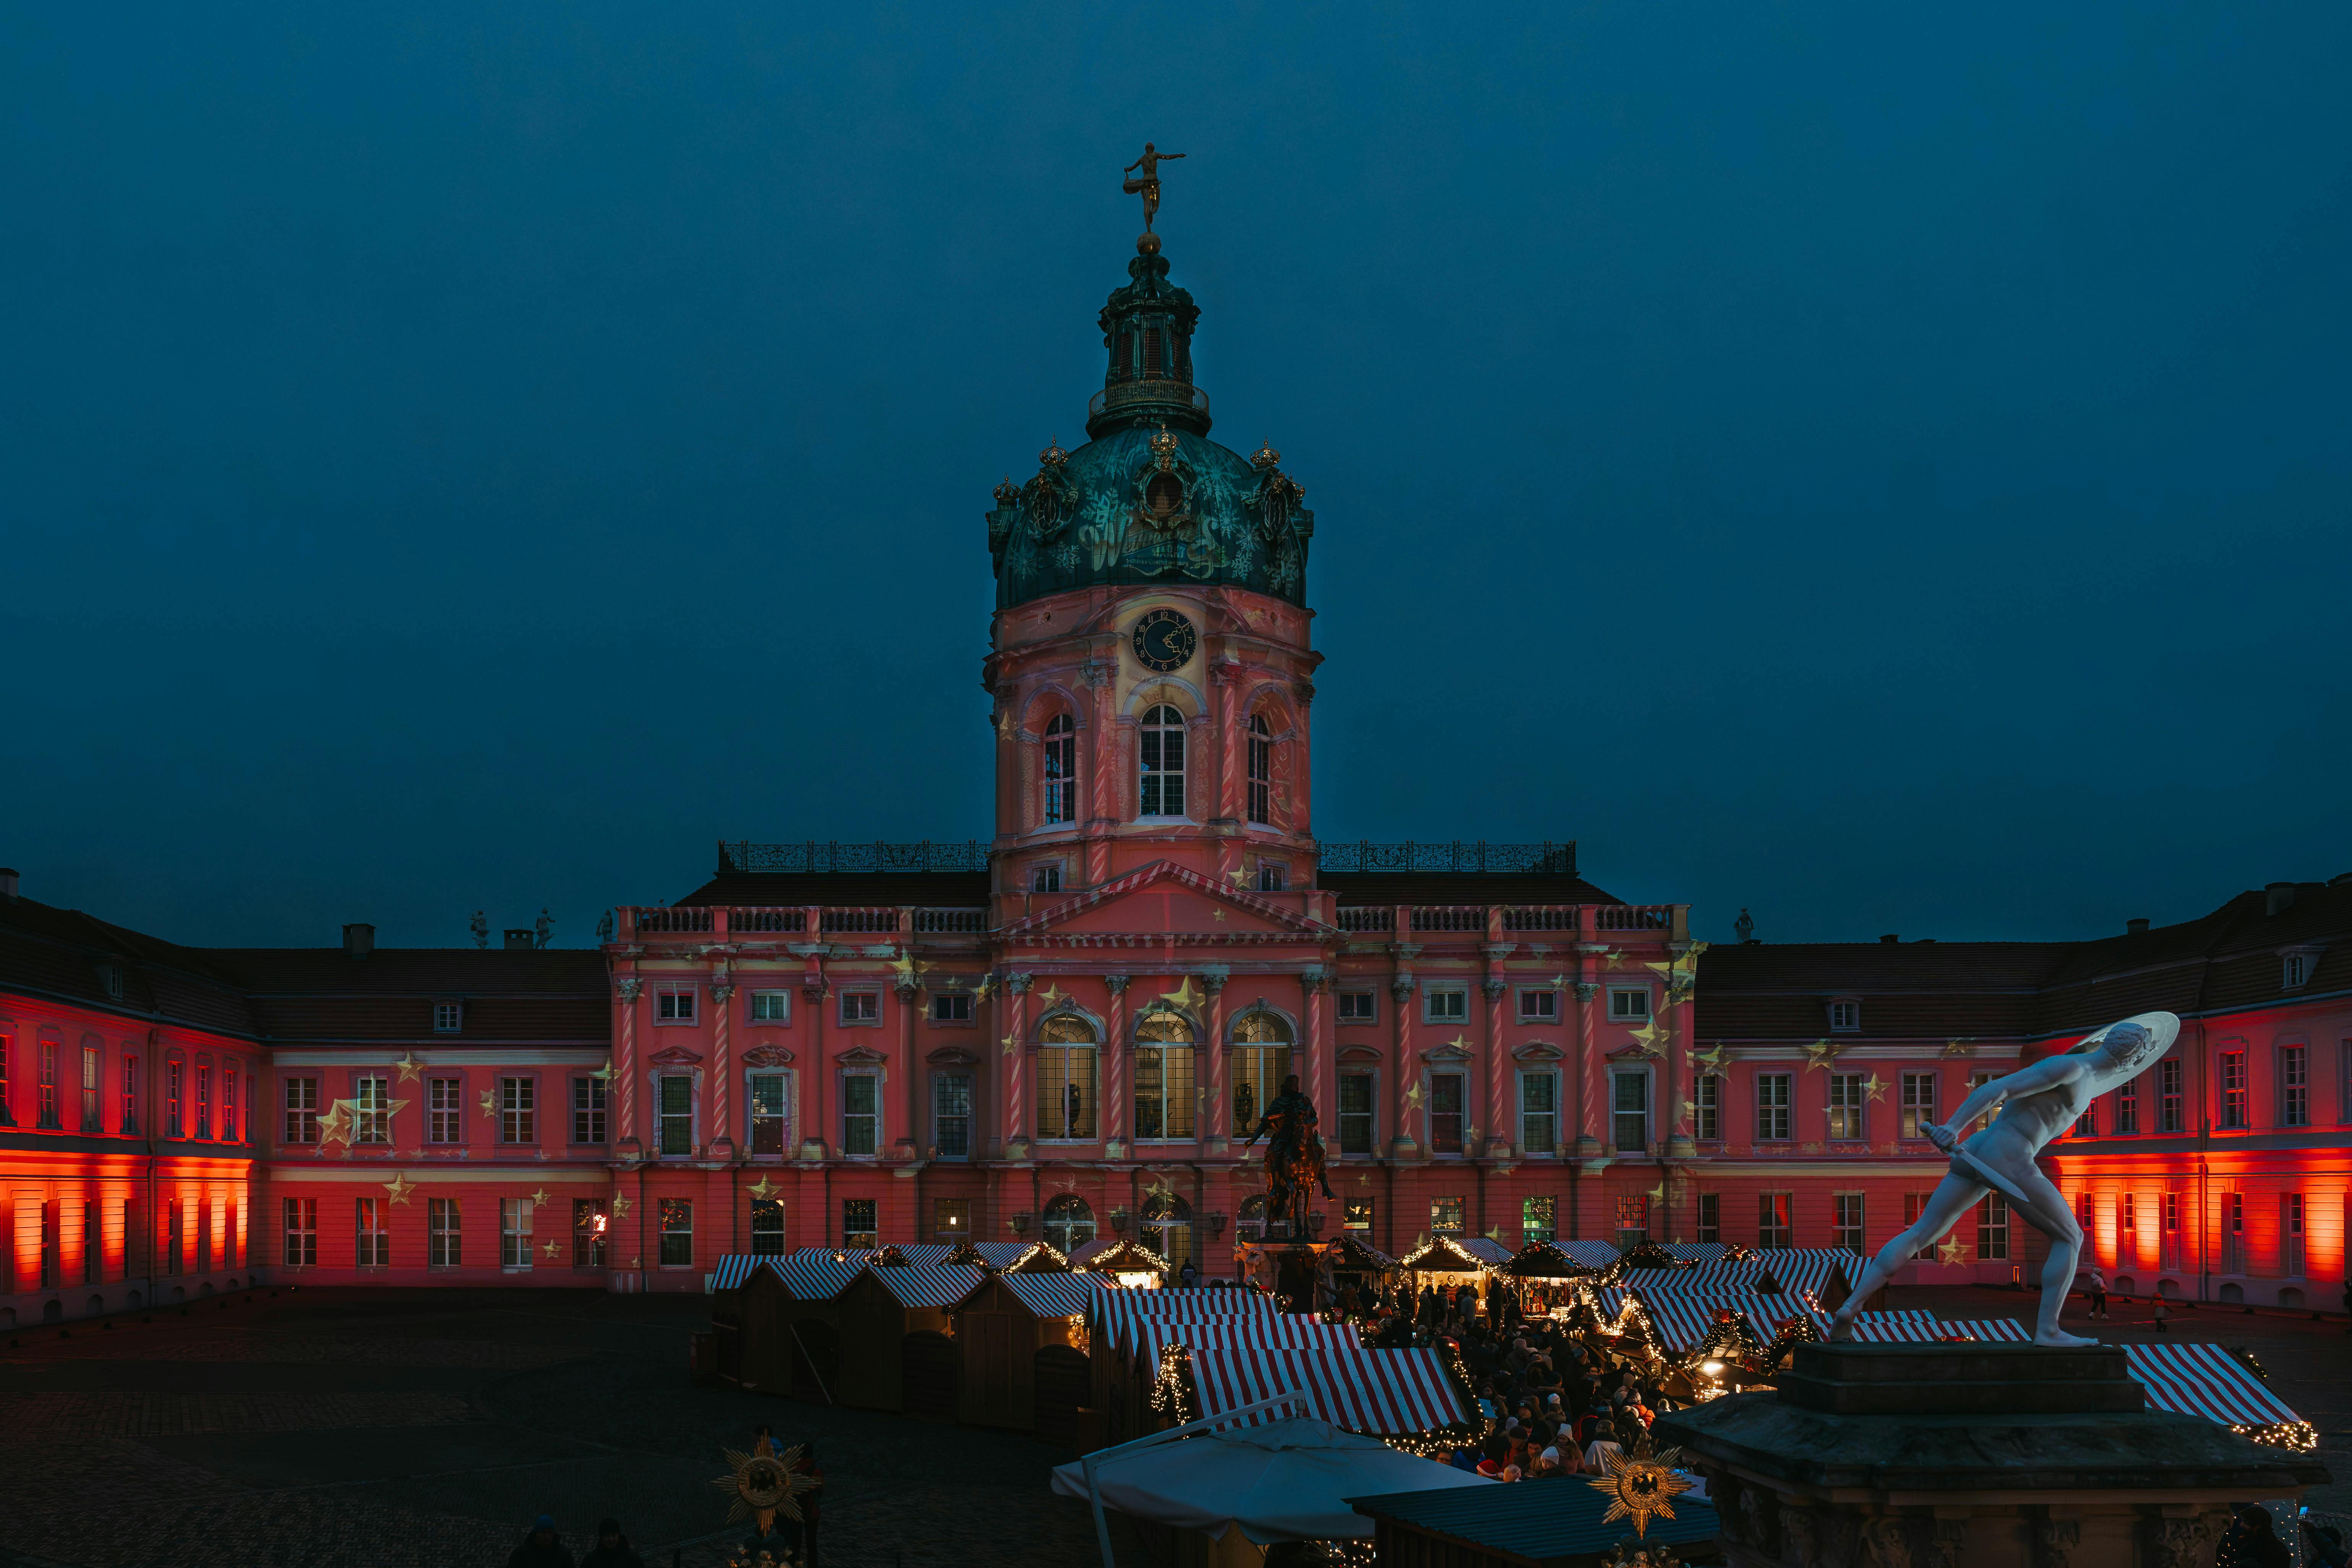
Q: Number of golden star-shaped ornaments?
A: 2